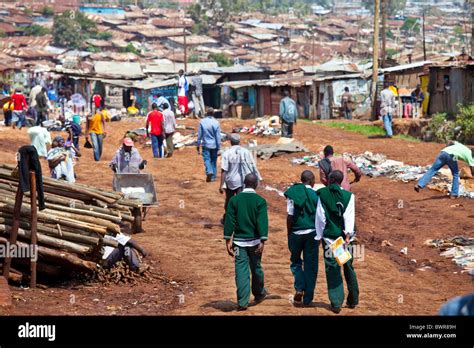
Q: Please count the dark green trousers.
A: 3